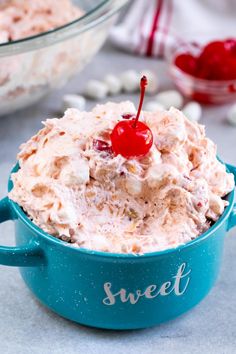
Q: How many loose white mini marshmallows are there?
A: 9